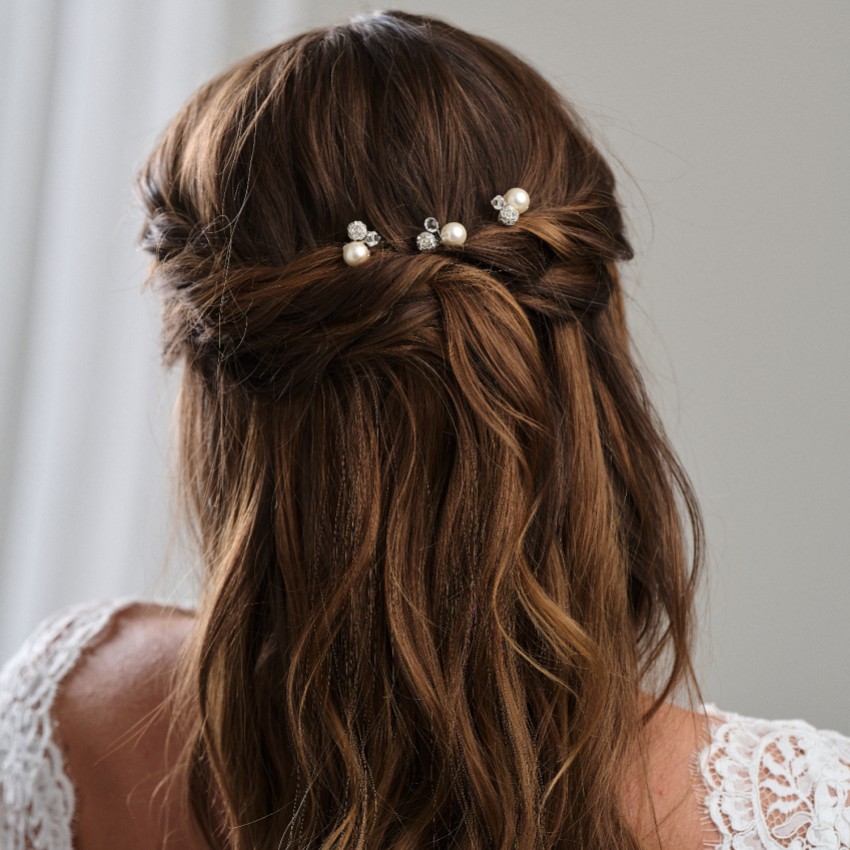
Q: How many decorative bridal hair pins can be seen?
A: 3